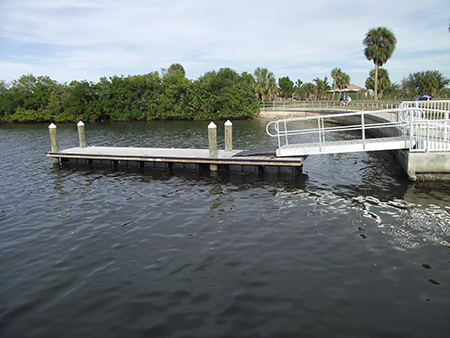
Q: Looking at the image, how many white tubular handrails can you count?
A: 2